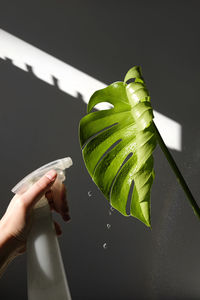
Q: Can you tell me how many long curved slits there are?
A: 4